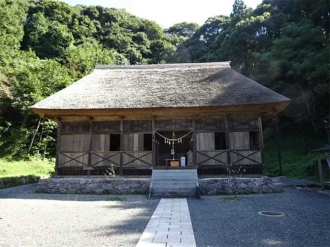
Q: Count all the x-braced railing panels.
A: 5